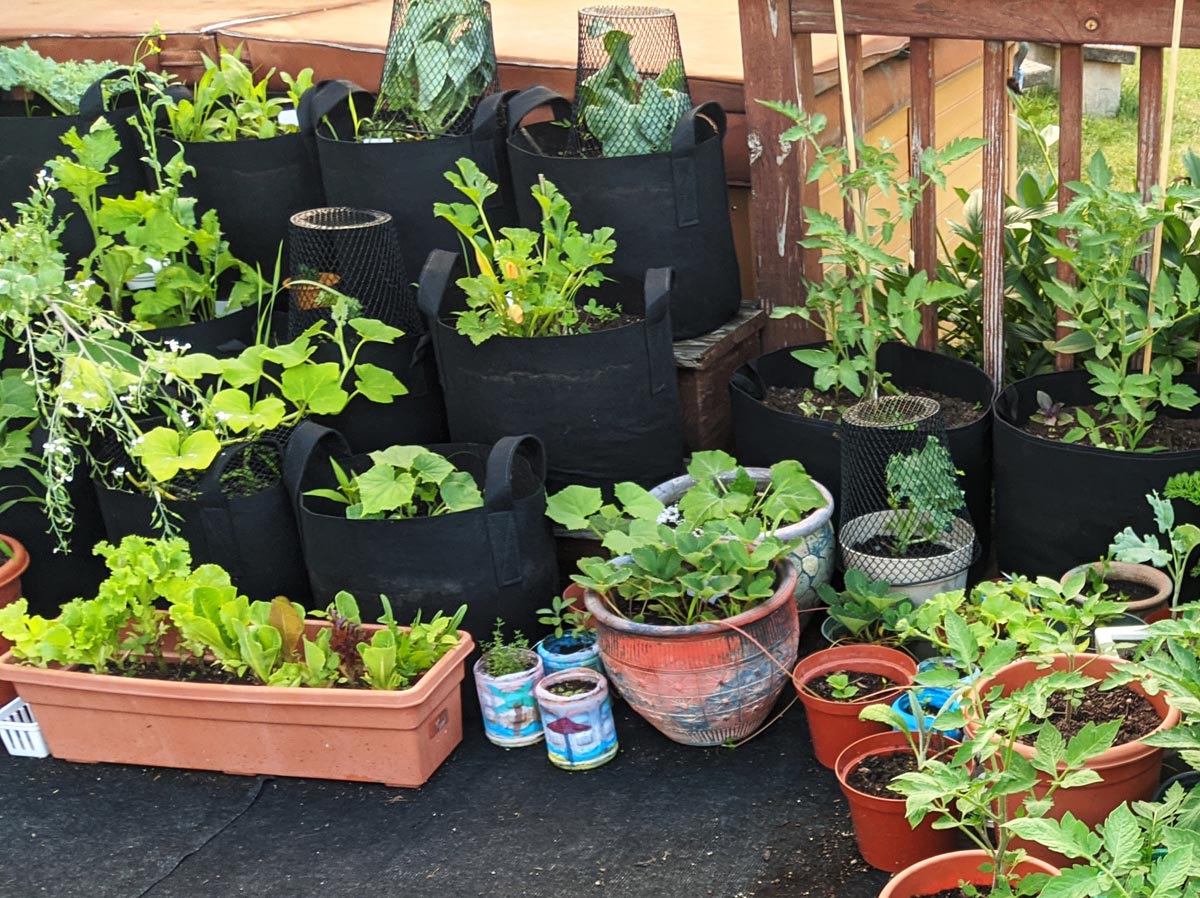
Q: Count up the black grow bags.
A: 12